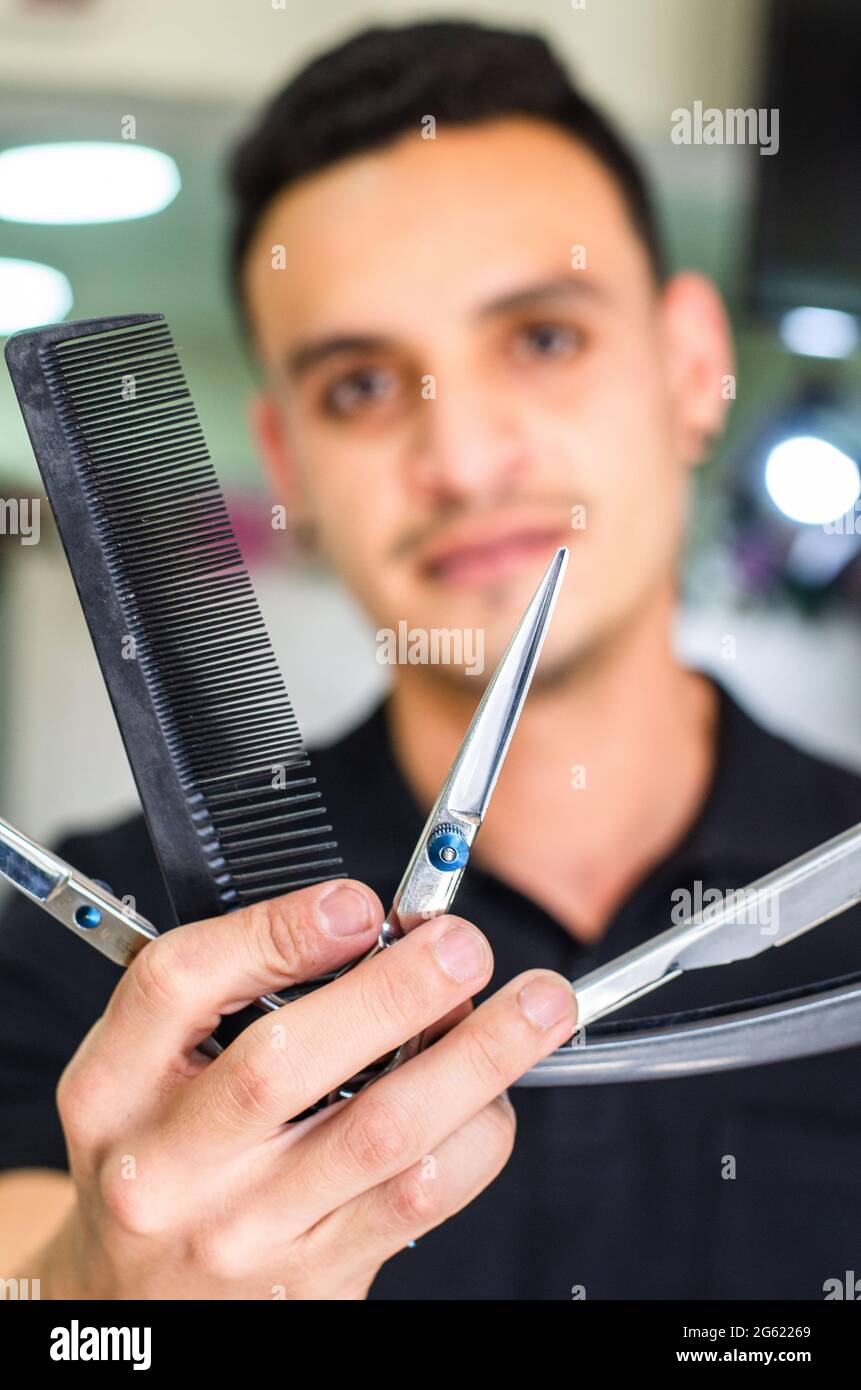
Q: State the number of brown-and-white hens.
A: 0